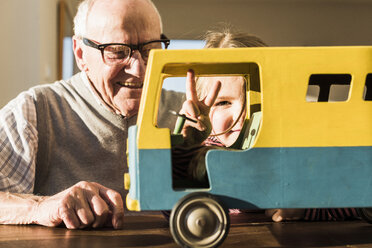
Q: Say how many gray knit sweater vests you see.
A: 1